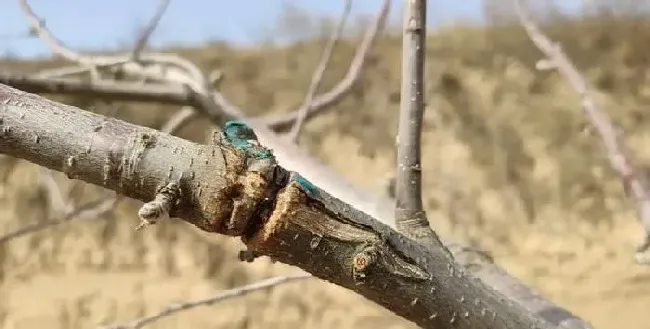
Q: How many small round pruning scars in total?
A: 1